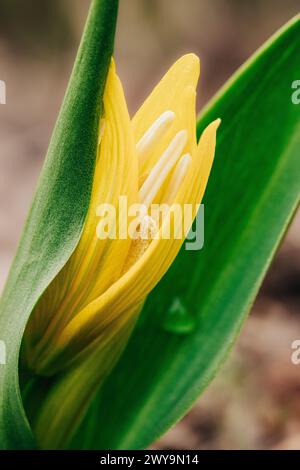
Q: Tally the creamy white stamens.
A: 3